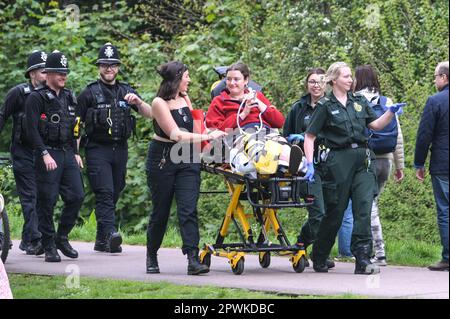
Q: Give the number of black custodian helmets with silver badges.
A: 3